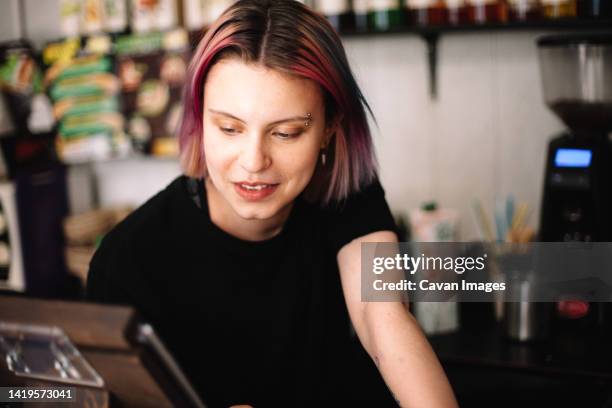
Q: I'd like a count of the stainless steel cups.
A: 1